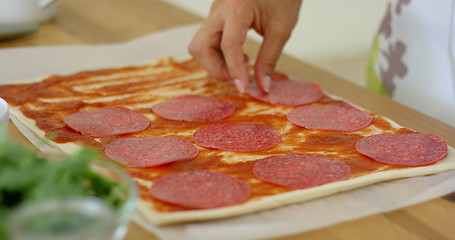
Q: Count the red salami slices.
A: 9